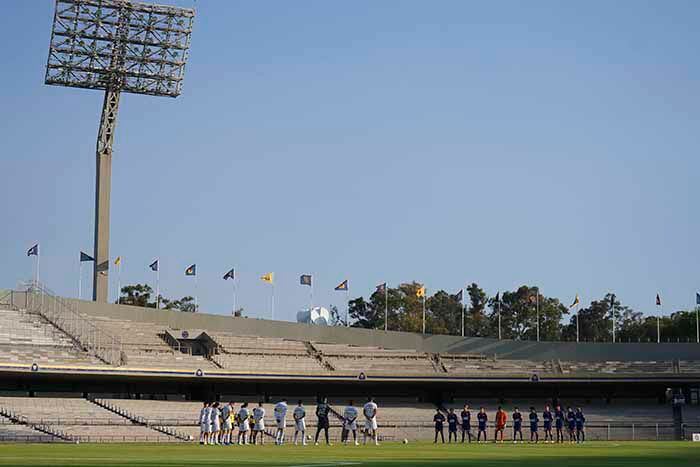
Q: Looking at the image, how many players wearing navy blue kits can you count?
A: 10